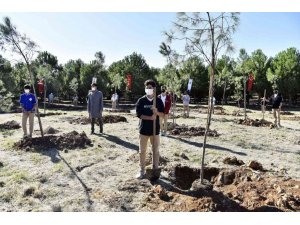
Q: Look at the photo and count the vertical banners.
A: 5